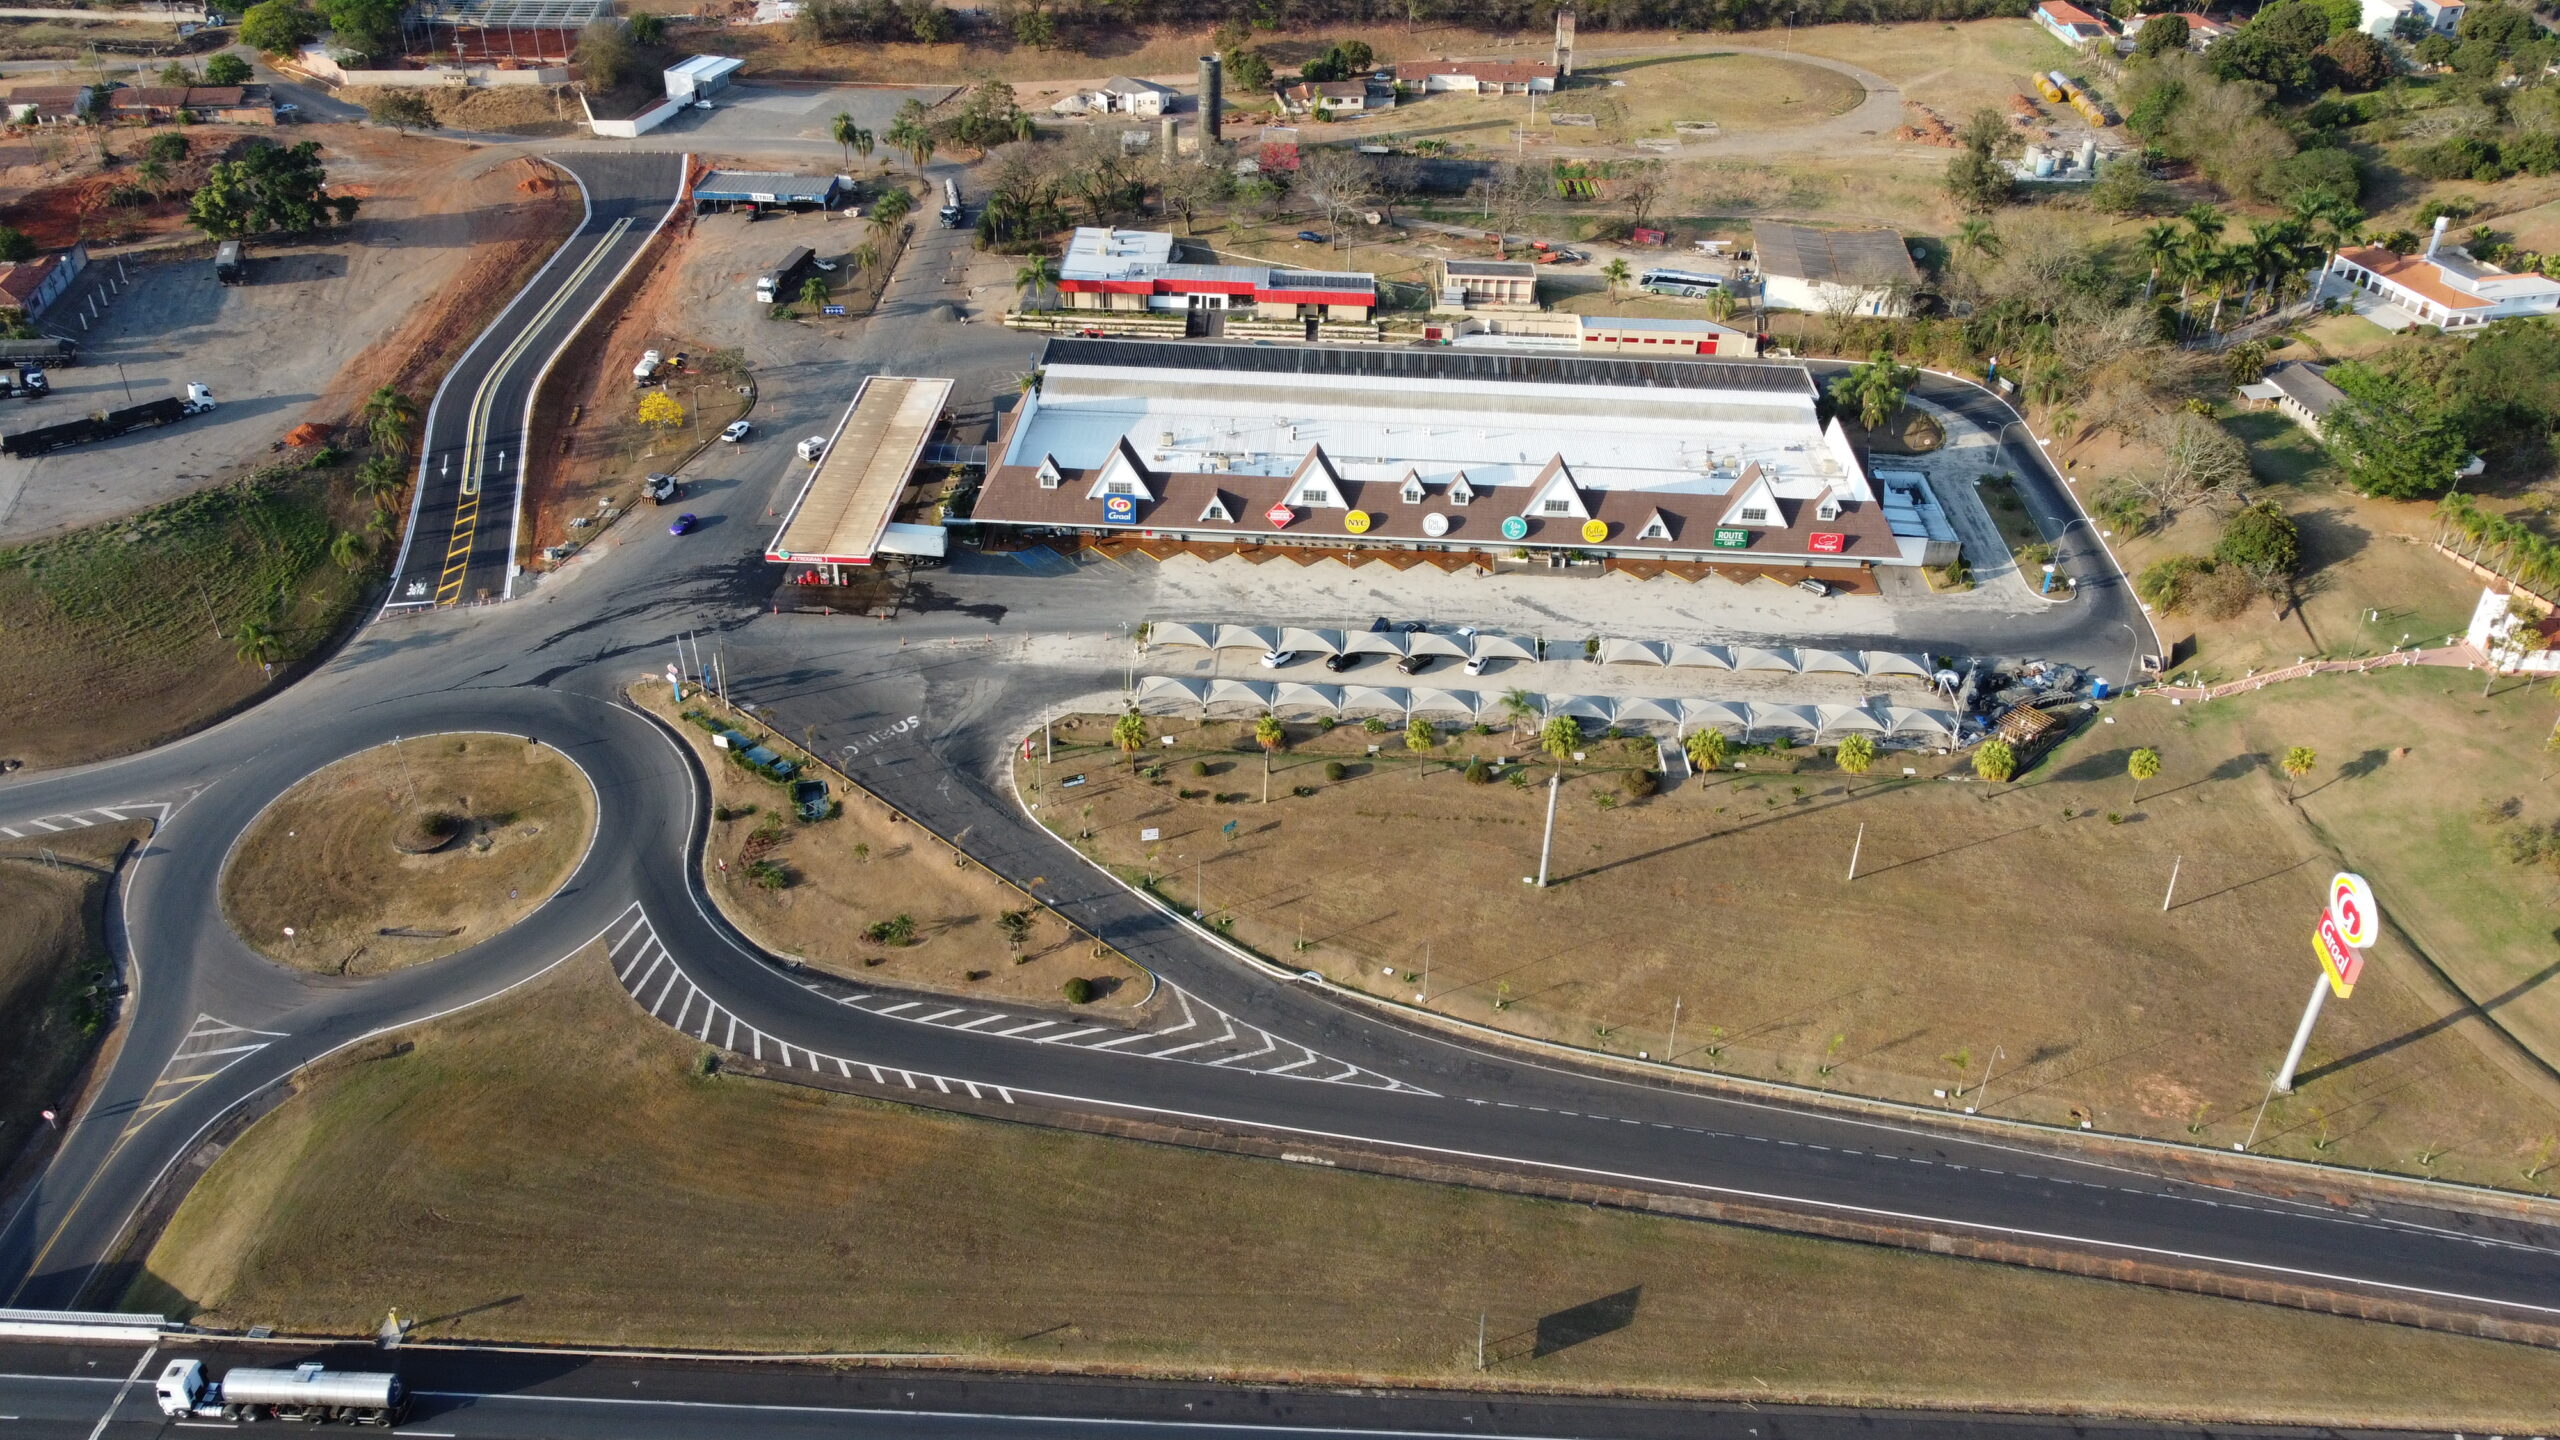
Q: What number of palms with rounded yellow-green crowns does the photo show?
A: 9